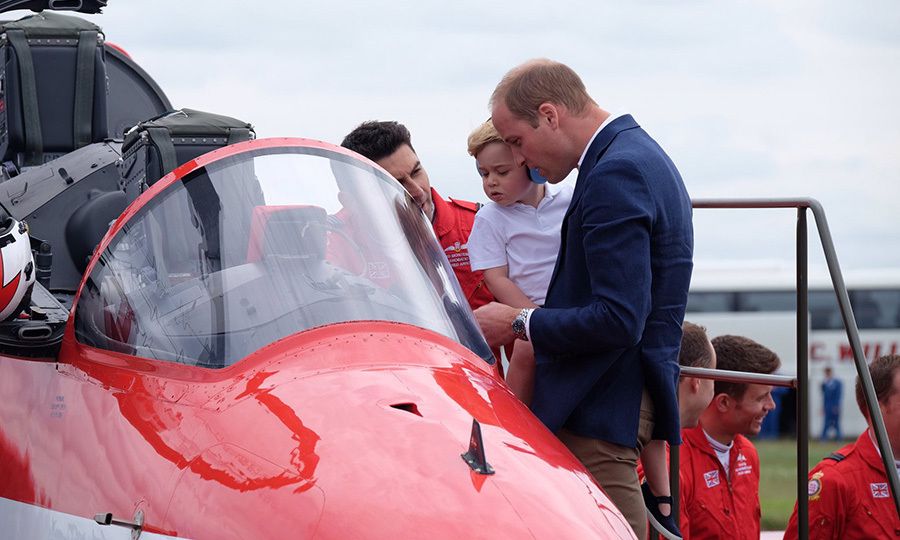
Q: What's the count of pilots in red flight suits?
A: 4